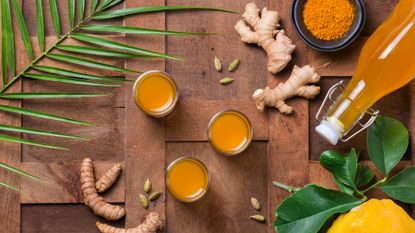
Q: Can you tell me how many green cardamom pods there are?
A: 8